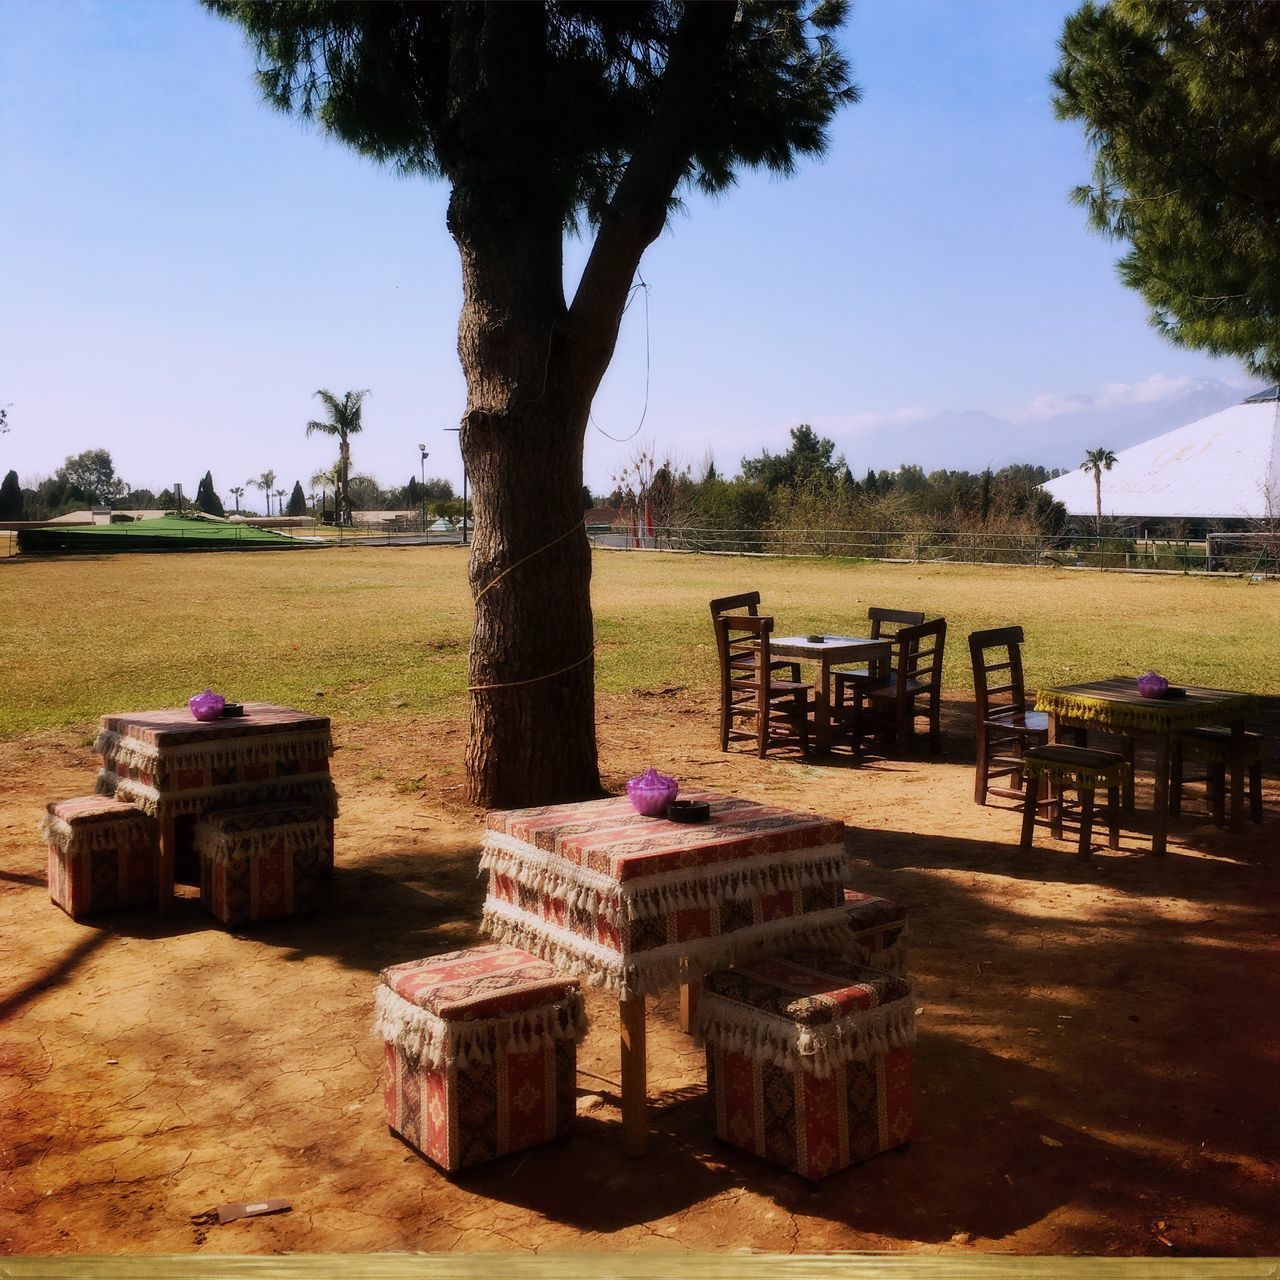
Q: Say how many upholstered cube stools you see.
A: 5